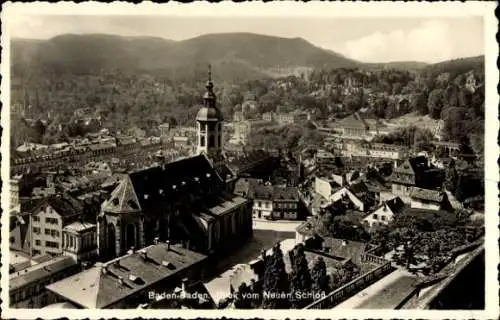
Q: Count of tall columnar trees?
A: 3